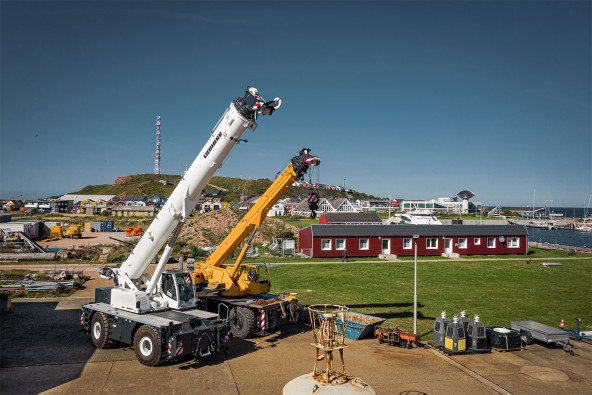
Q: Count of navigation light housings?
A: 4